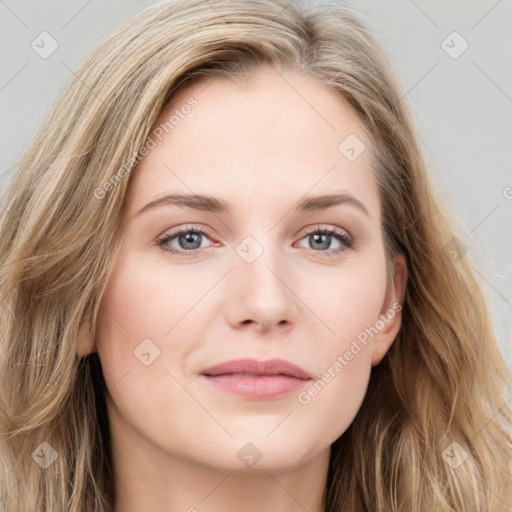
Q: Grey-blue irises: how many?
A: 2